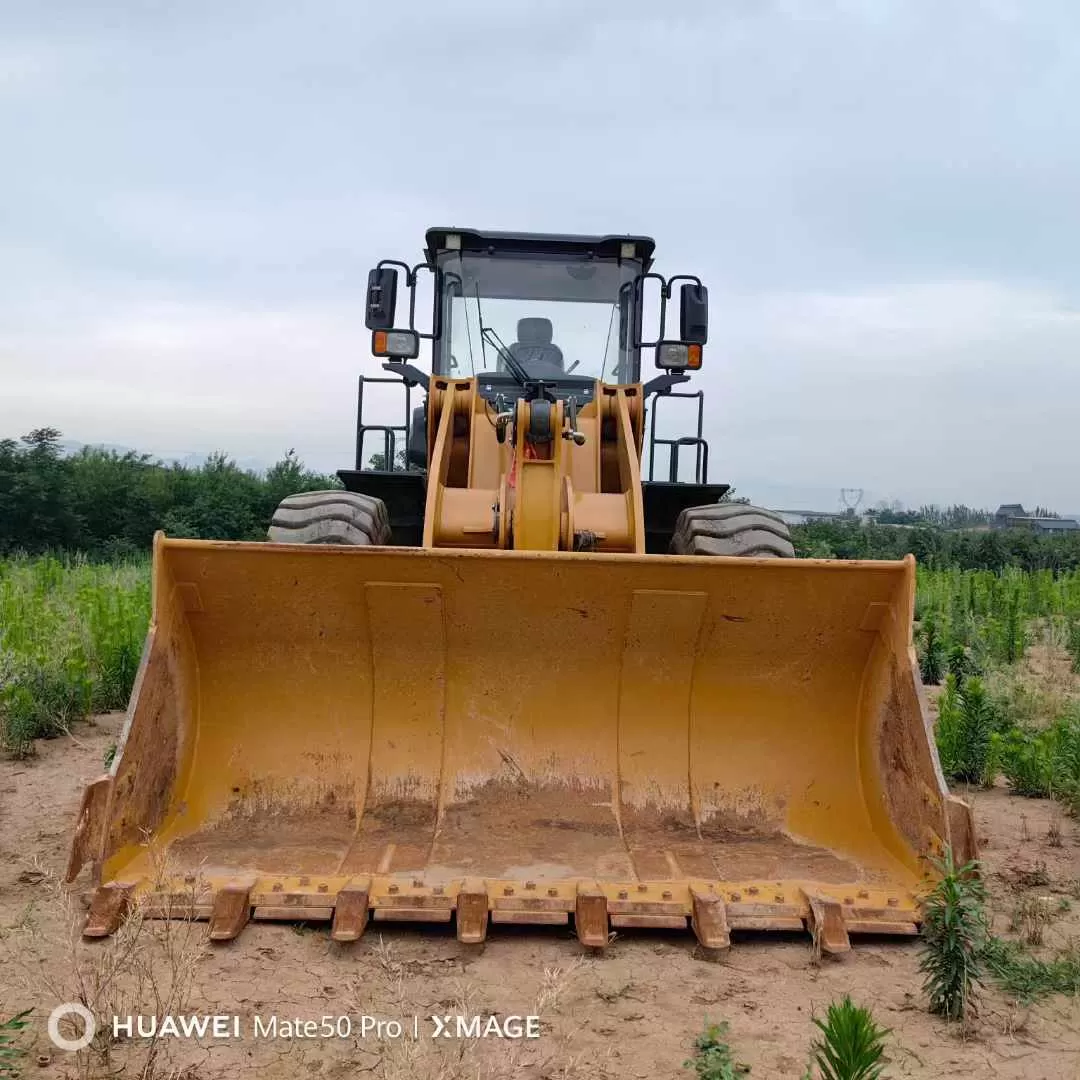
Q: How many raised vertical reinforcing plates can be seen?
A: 2